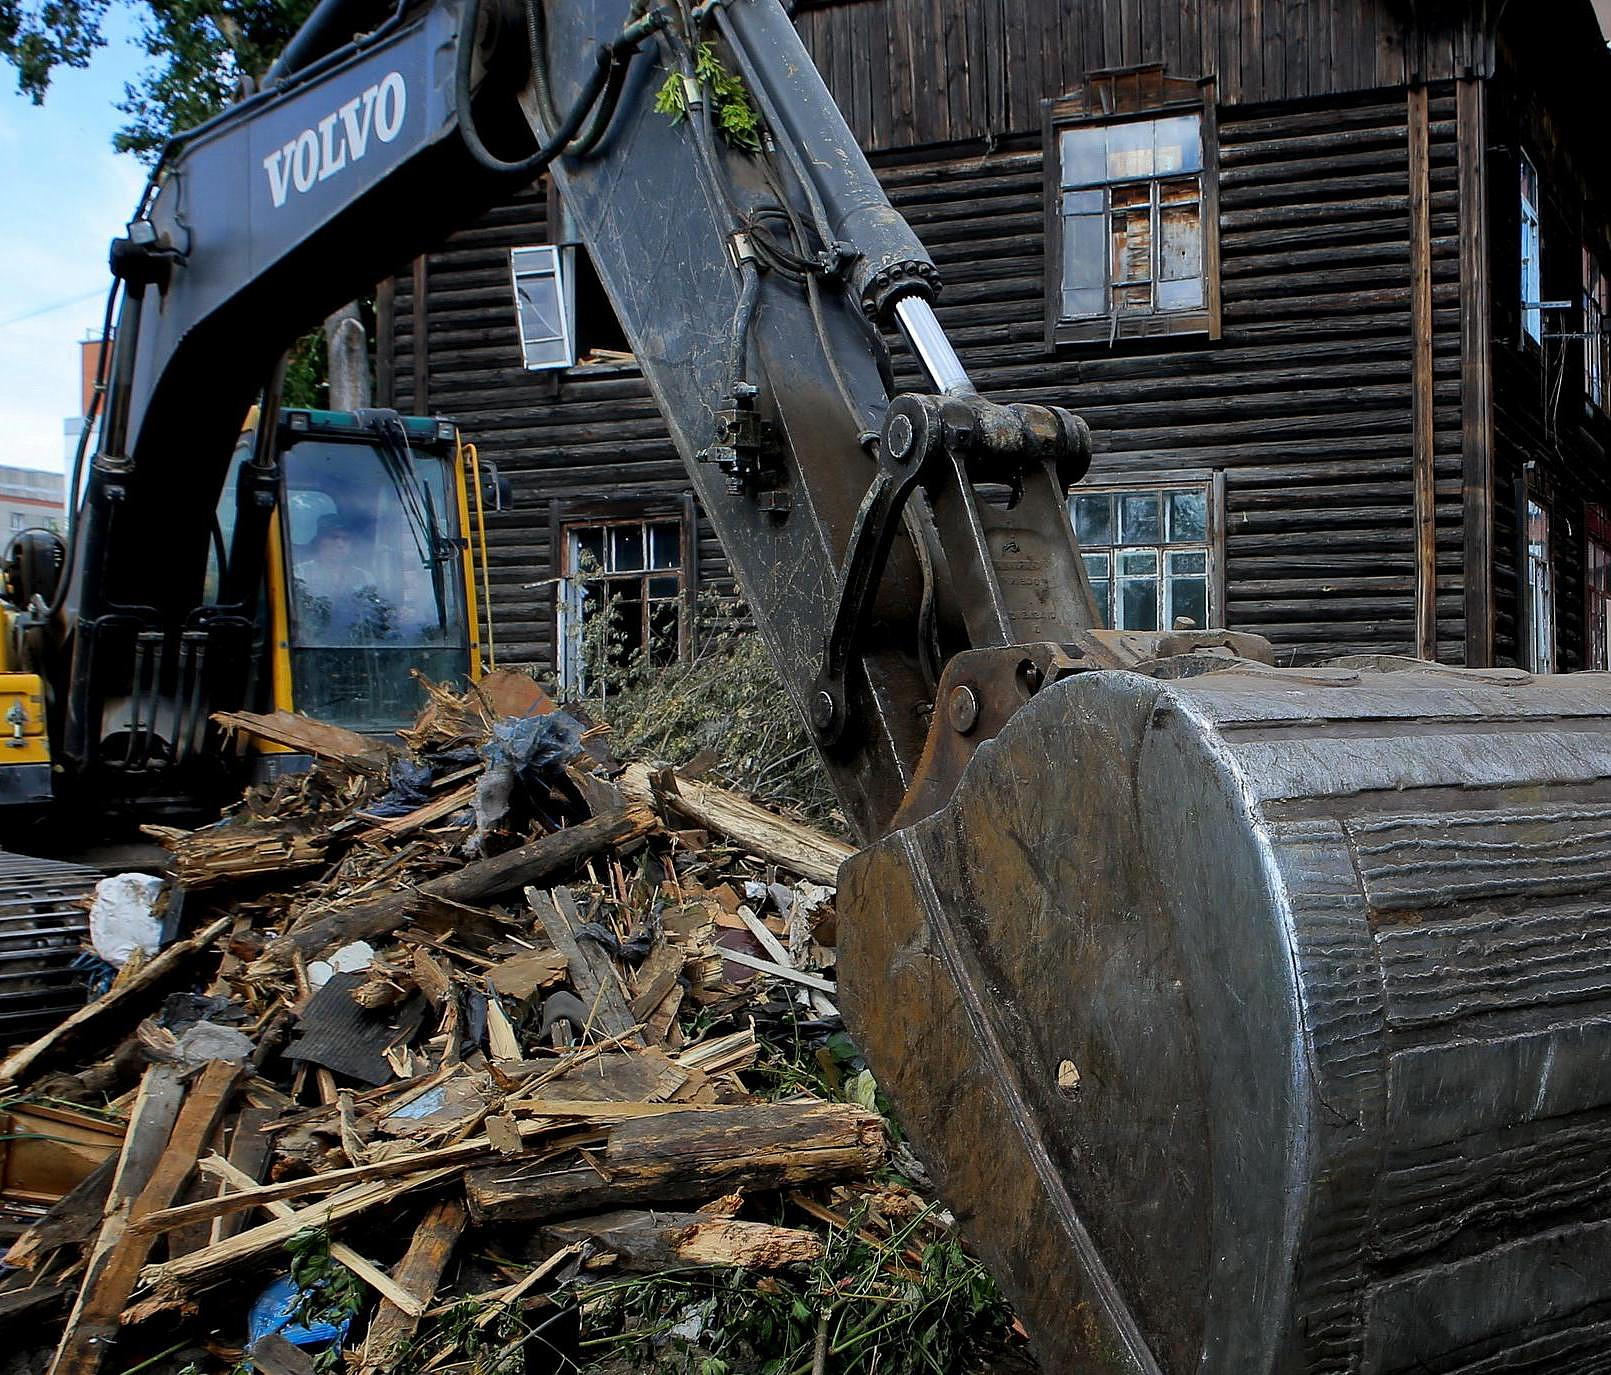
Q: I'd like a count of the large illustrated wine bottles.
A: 0